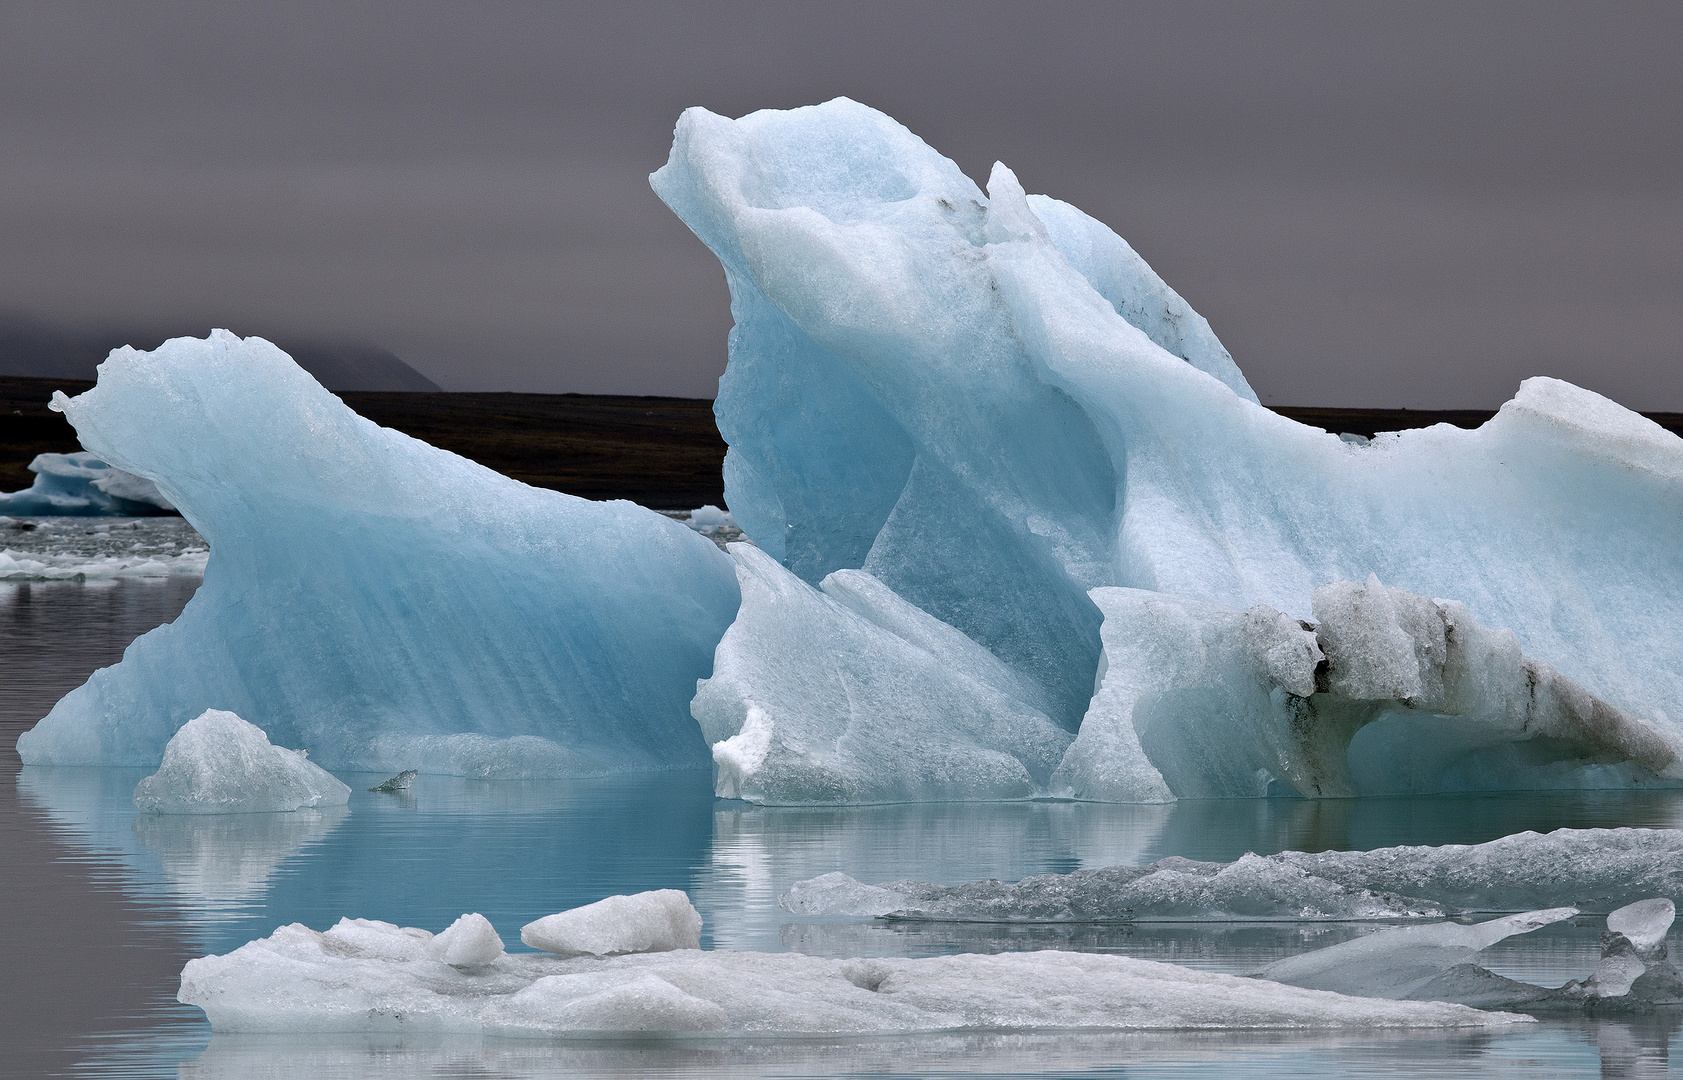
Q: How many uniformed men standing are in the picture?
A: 0